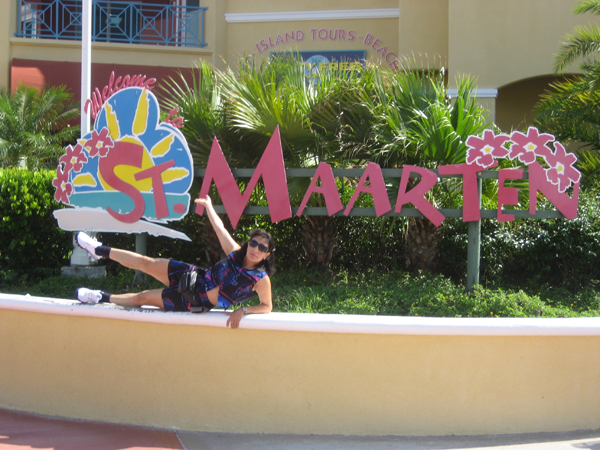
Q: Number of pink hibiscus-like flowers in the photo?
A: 6